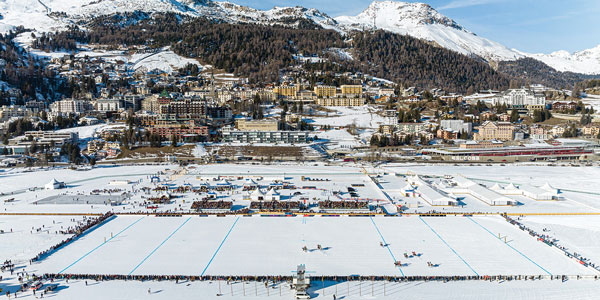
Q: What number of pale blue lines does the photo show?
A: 6